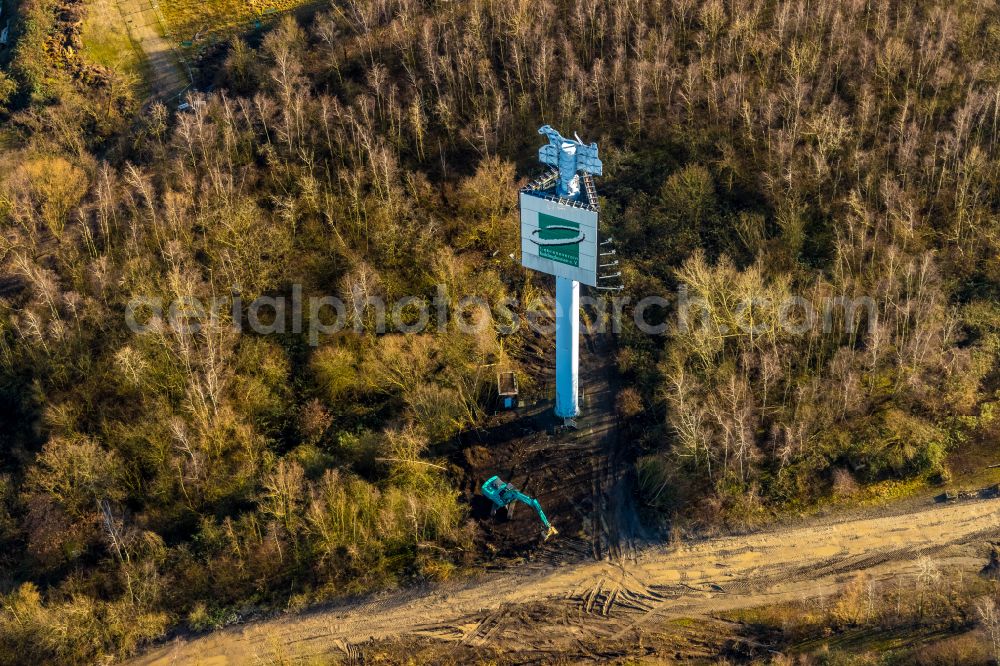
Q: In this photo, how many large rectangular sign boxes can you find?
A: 1